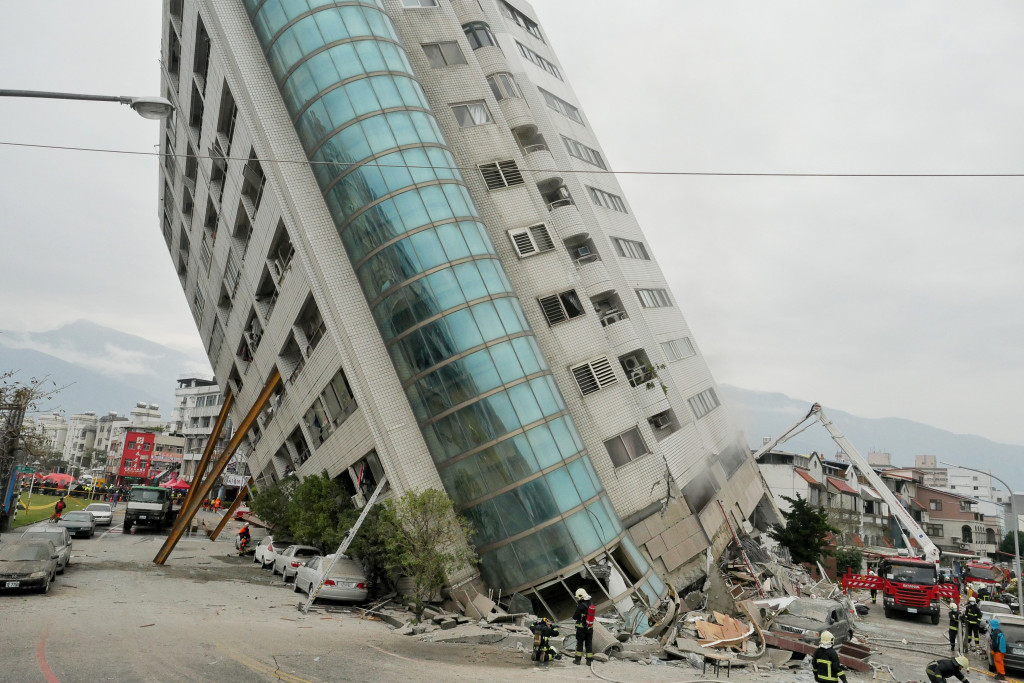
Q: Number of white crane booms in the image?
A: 1